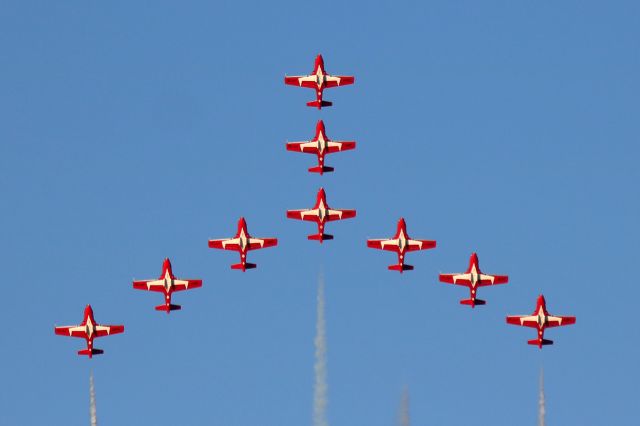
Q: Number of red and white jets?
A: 9